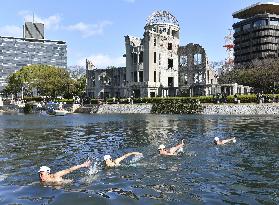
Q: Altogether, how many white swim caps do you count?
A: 4